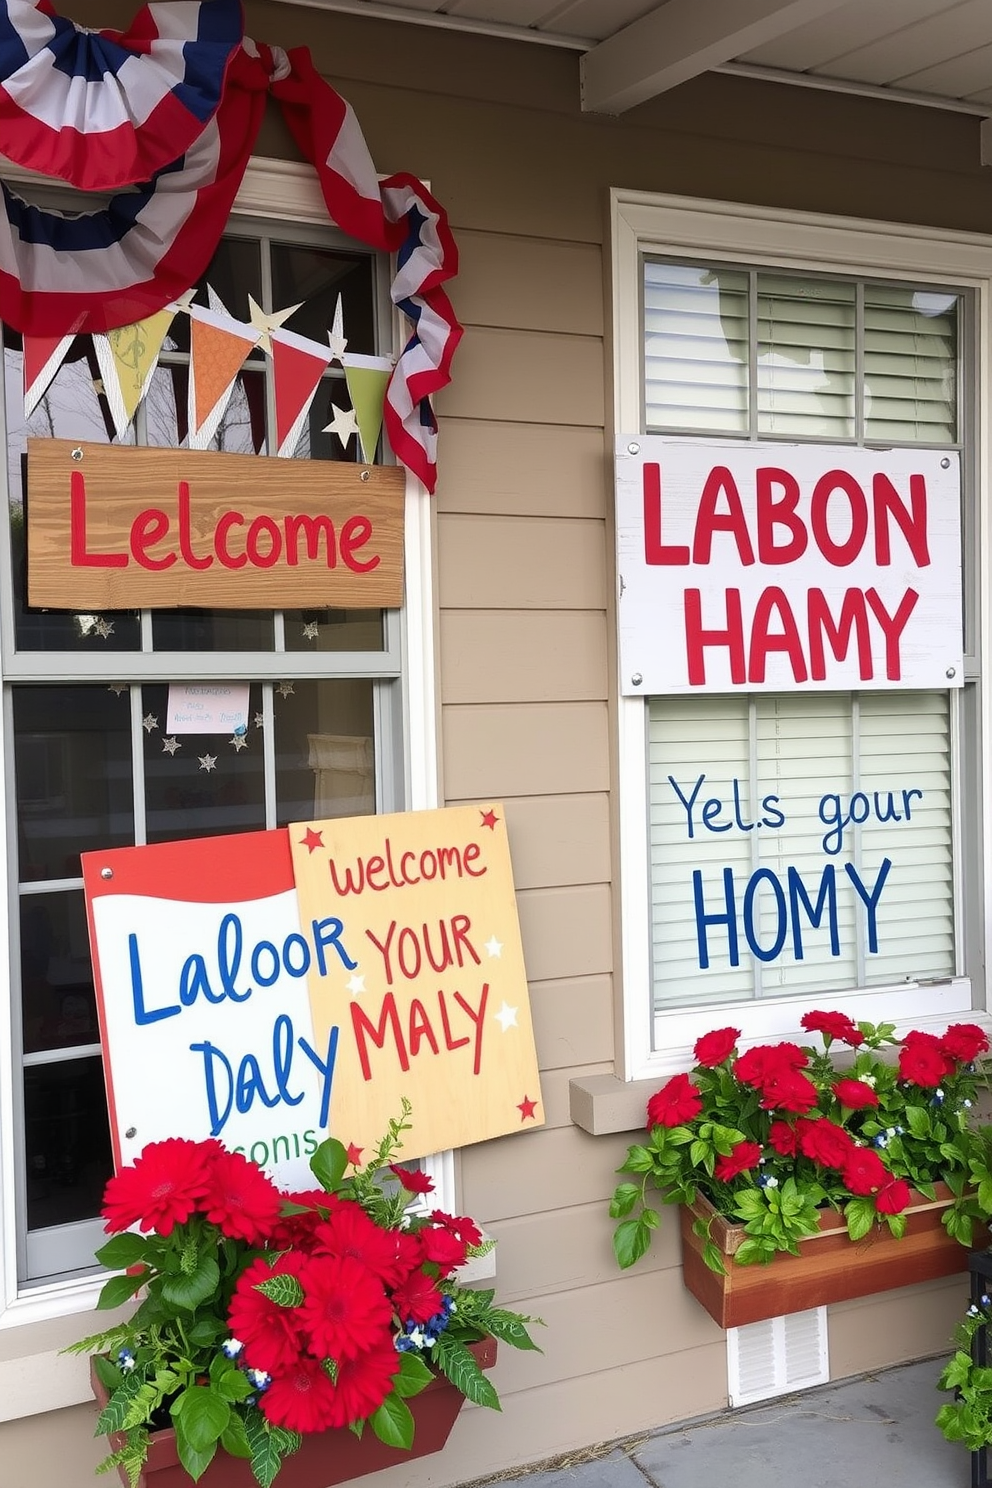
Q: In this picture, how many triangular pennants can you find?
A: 5